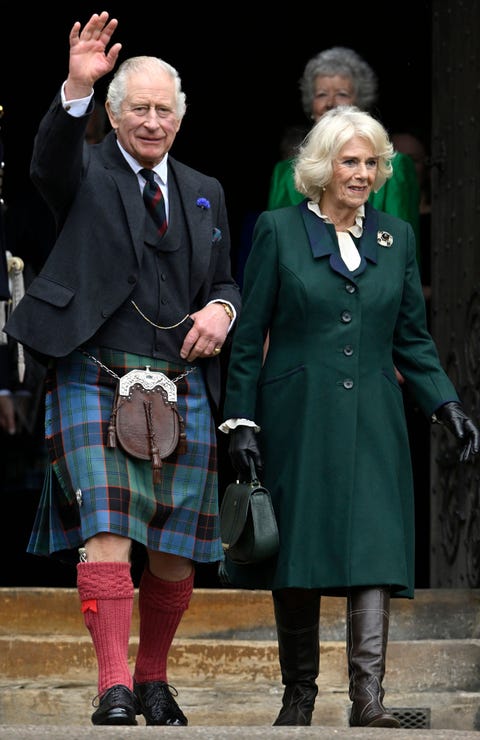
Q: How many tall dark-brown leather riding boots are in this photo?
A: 2